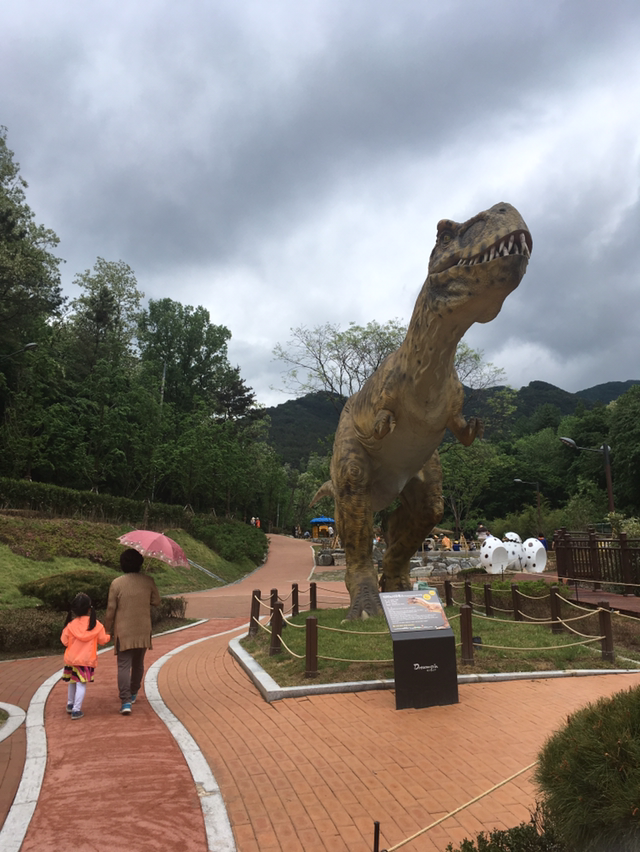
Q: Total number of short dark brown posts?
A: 13